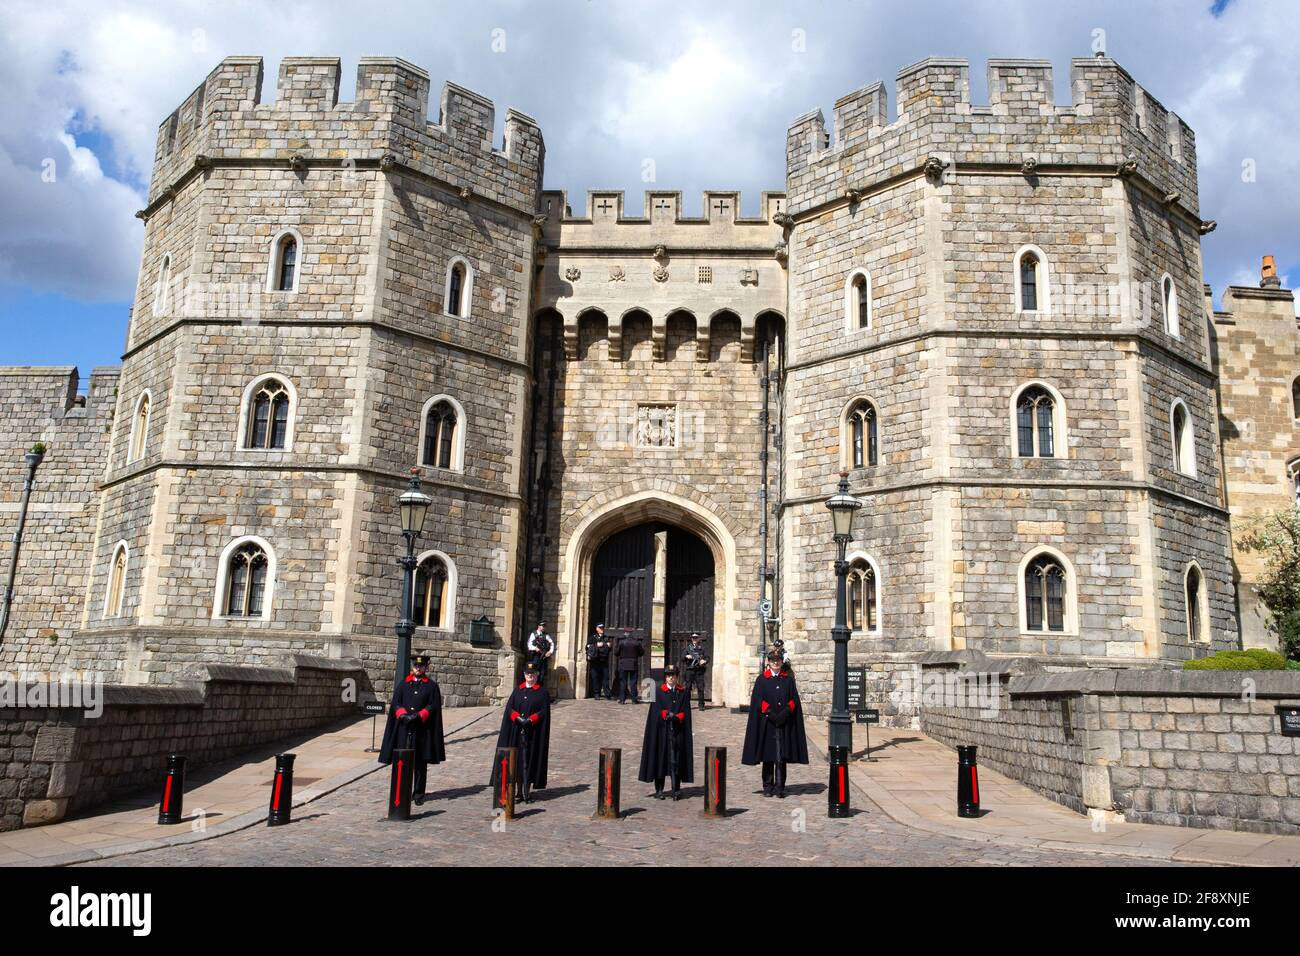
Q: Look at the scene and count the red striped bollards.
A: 8